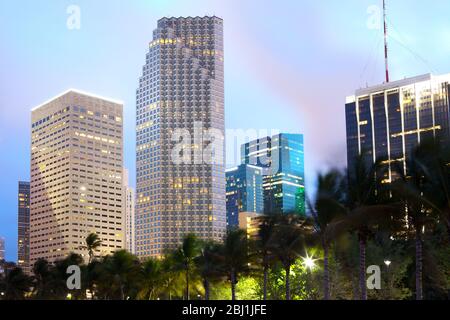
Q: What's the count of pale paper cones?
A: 0